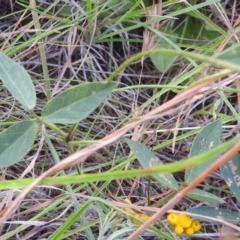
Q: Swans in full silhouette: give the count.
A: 0